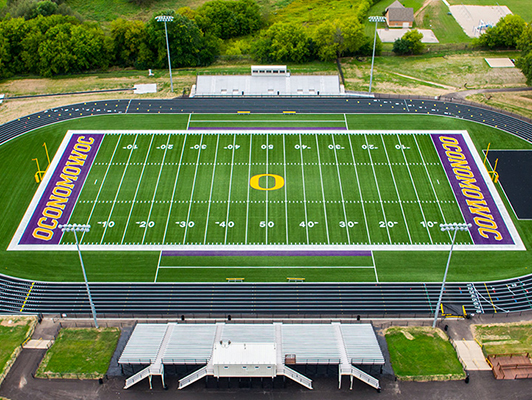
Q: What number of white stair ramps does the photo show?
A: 4